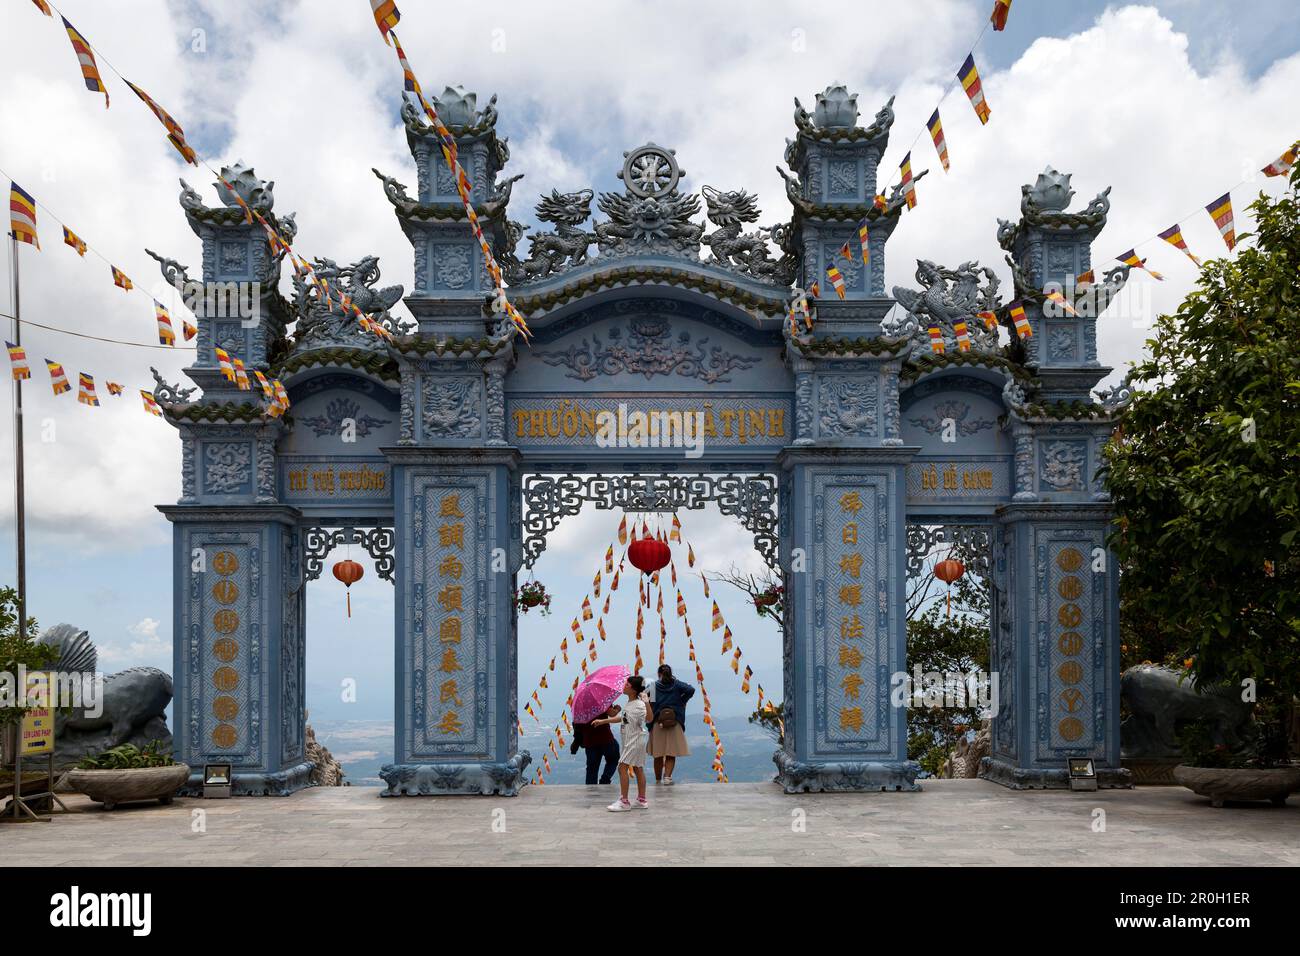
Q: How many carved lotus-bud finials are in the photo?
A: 4